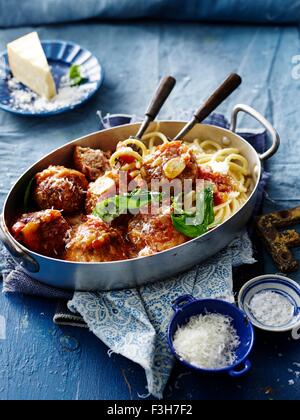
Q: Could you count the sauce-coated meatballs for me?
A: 7